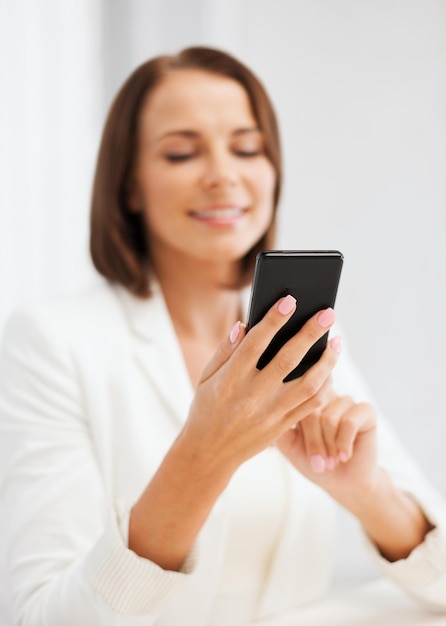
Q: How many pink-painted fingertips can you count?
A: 7